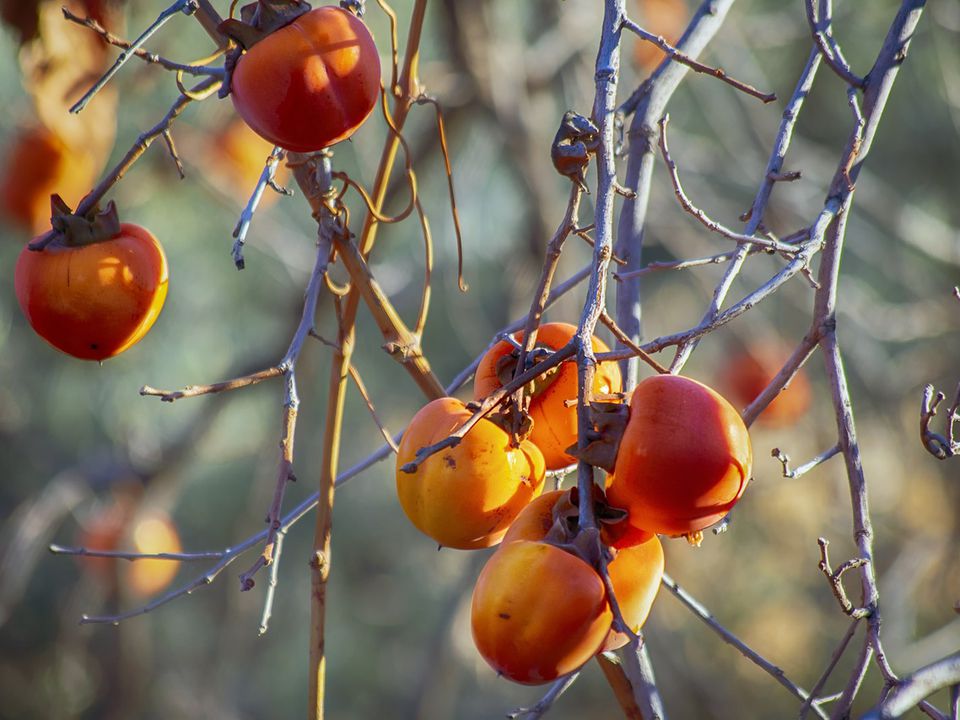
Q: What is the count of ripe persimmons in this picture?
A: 7